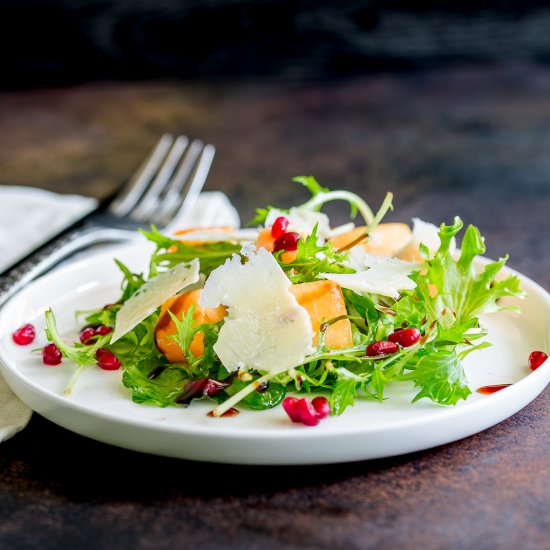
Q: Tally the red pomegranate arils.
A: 13